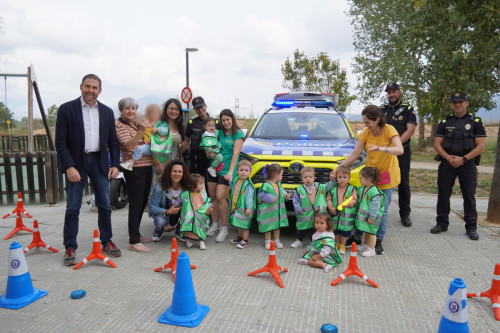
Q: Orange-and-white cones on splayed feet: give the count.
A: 8